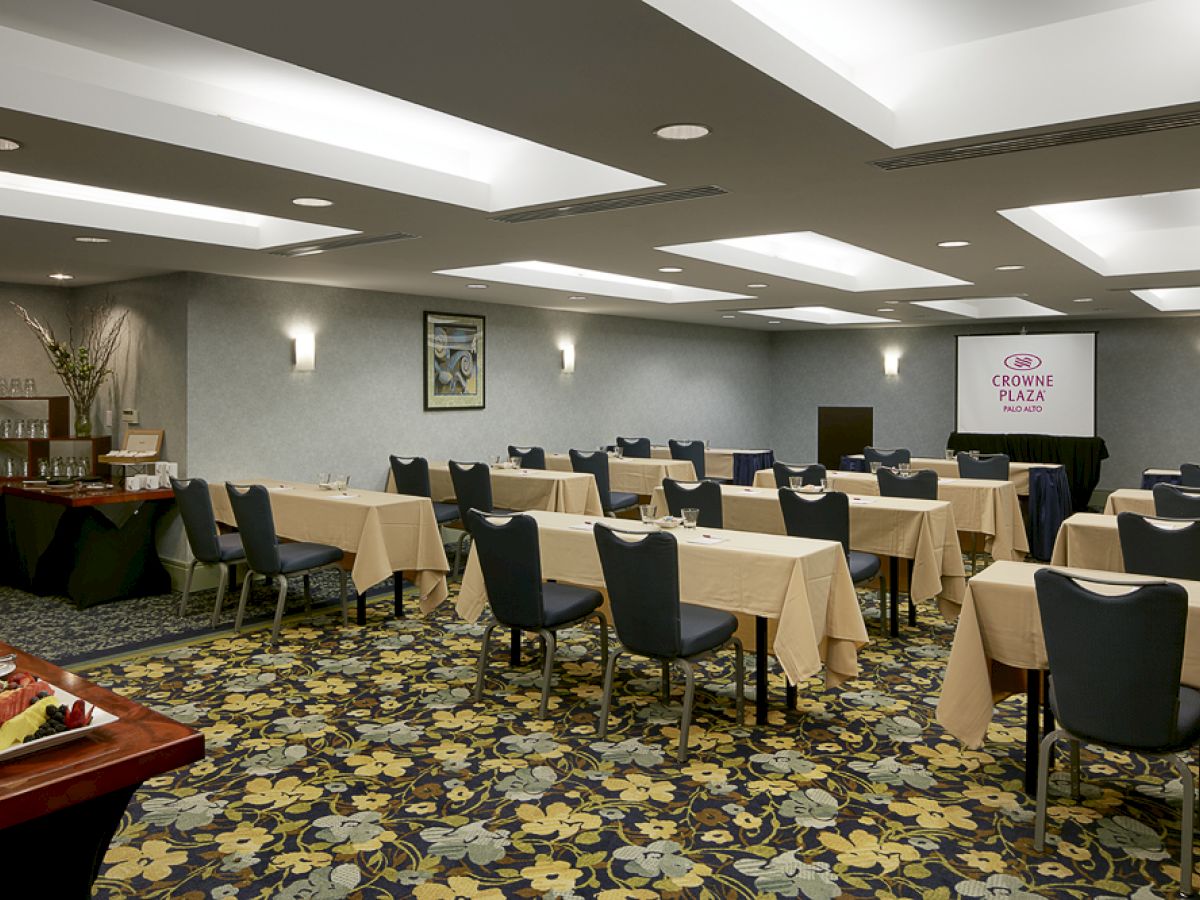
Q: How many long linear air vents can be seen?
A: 3